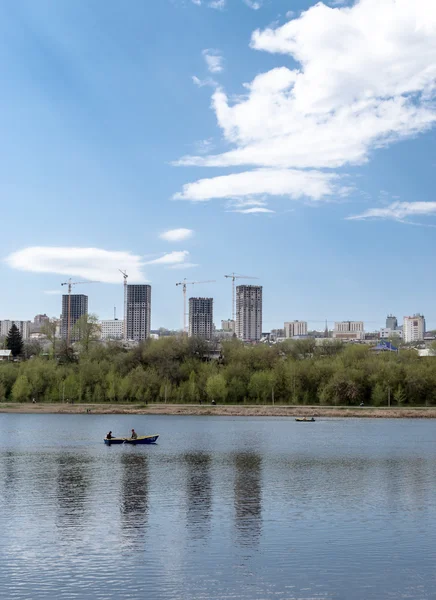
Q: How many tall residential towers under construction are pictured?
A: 4